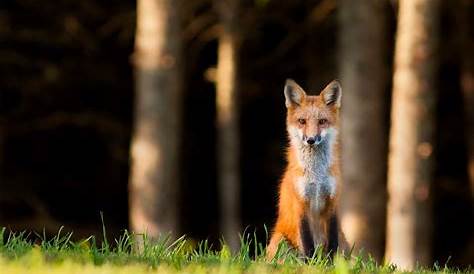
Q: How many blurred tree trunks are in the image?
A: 4